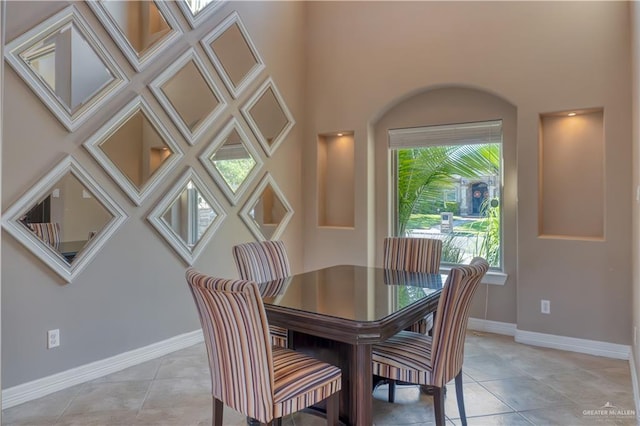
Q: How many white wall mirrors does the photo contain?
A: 11